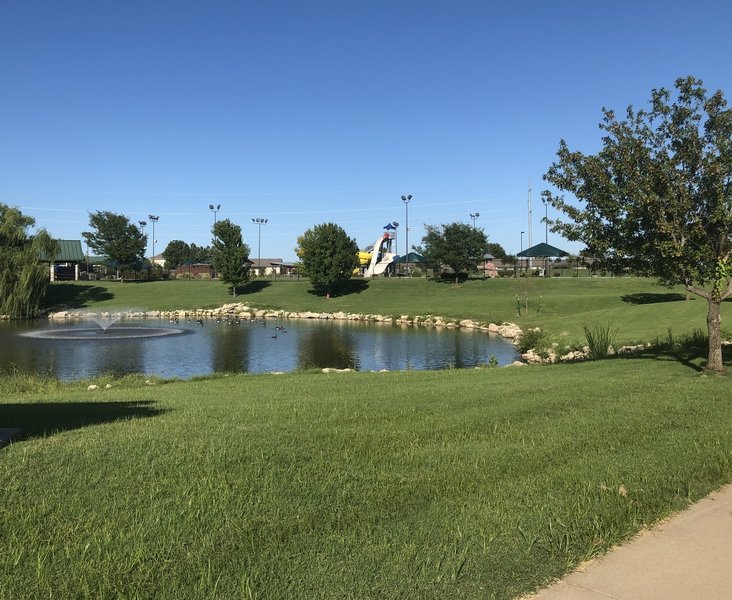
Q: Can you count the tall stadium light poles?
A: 8